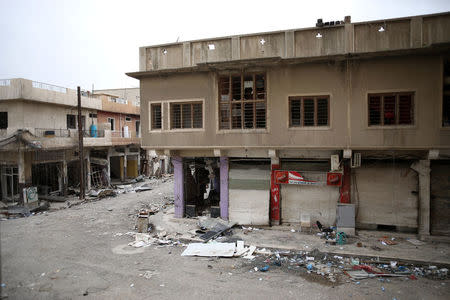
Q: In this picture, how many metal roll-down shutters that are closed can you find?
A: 4